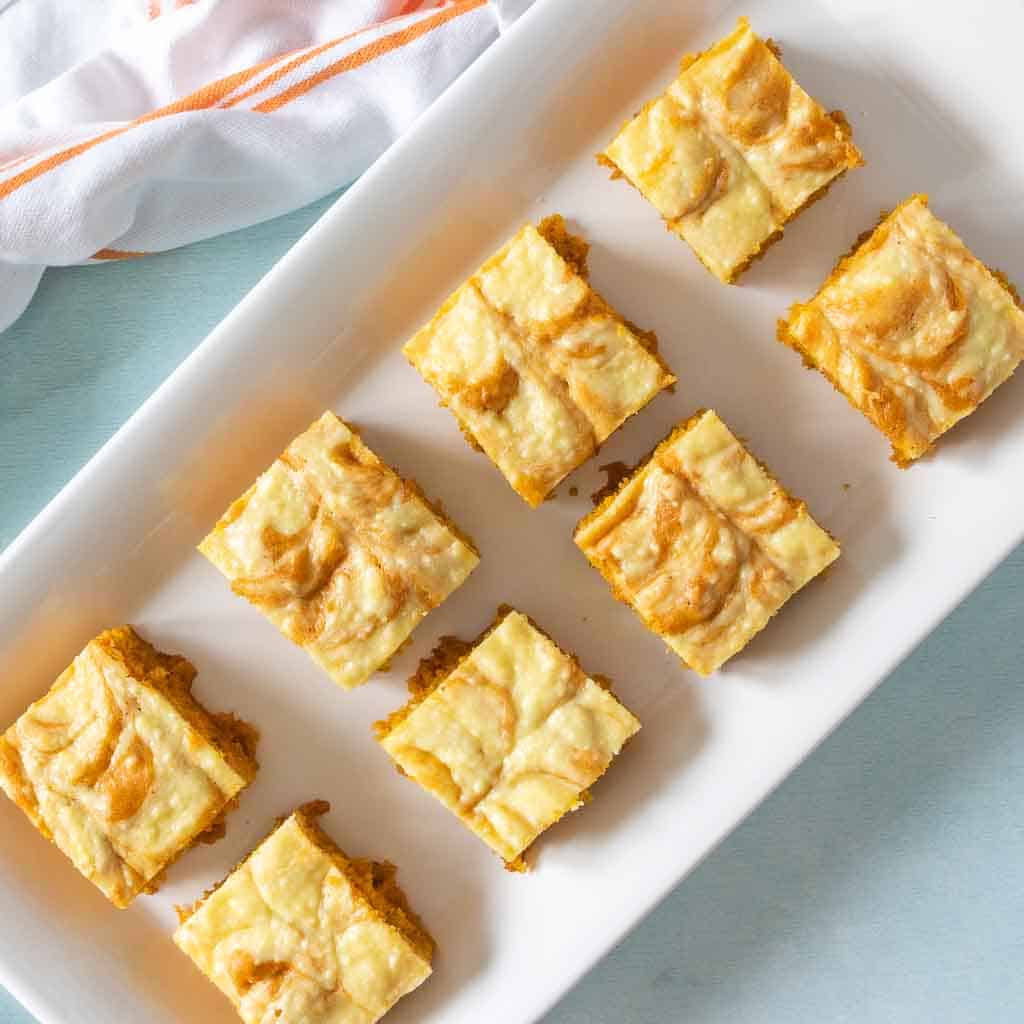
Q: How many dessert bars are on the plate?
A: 8